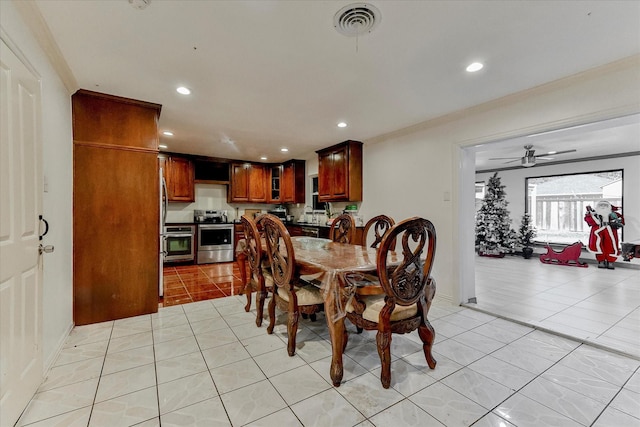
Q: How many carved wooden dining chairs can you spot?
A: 6